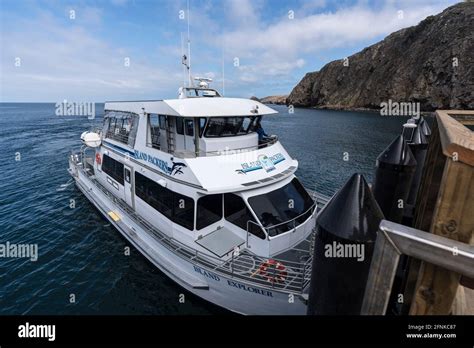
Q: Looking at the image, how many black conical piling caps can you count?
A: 4